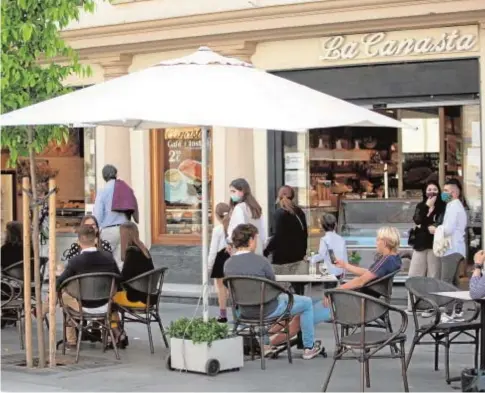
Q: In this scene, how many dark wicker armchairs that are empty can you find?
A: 2